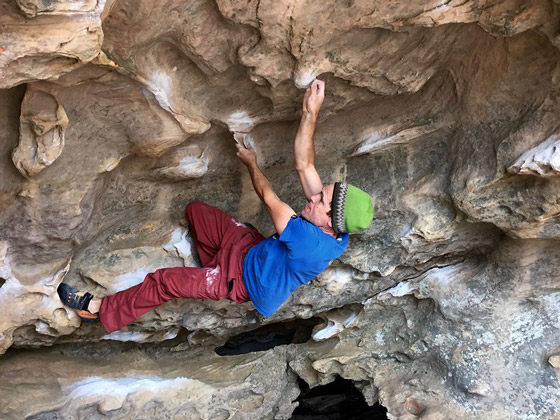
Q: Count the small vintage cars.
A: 0